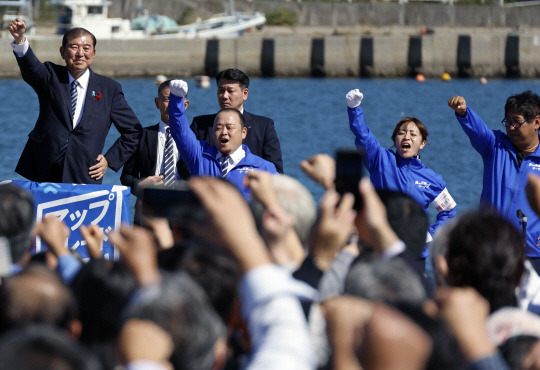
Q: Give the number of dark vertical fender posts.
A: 7